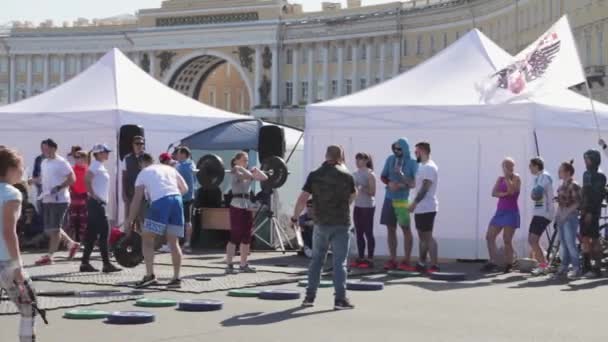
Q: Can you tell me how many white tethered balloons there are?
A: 0